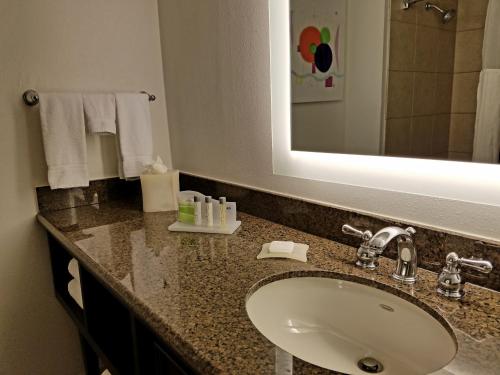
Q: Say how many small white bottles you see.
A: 3